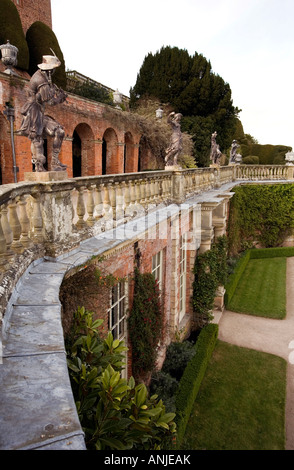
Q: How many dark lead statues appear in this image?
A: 4